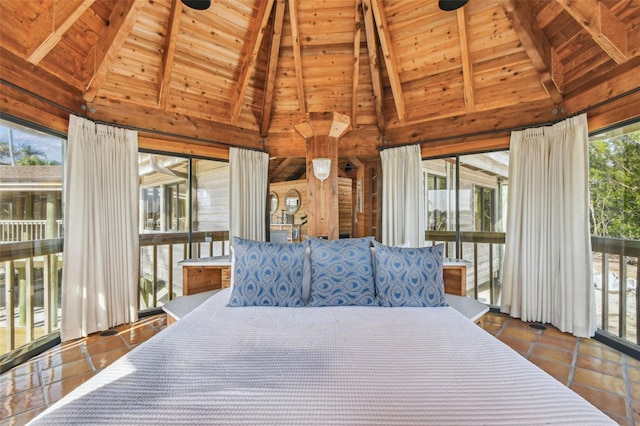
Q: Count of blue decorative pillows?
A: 3